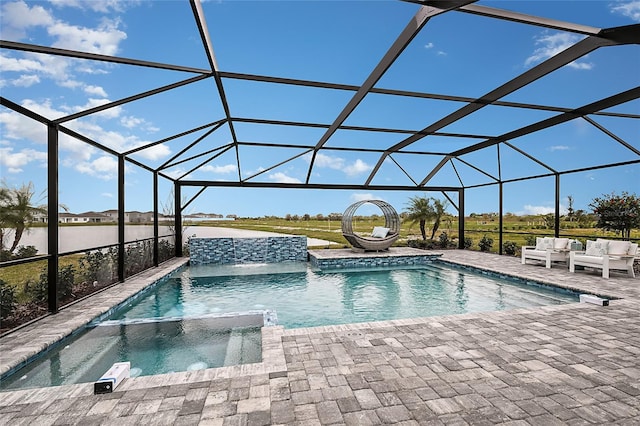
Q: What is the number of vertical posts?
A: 7